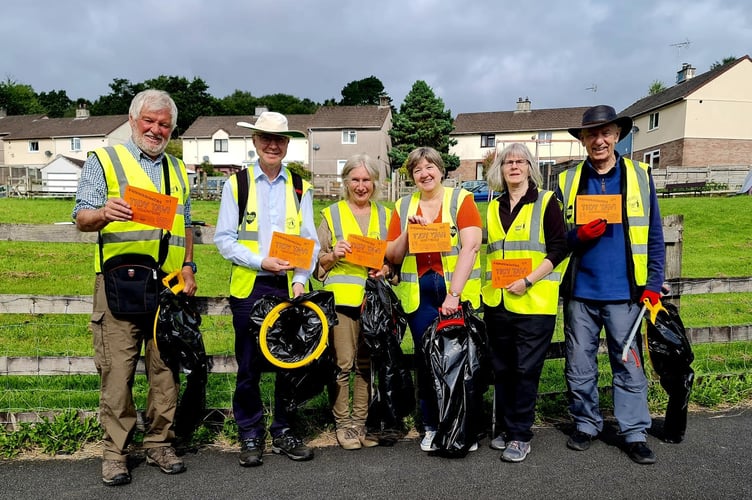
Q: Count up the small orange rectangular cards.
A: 6